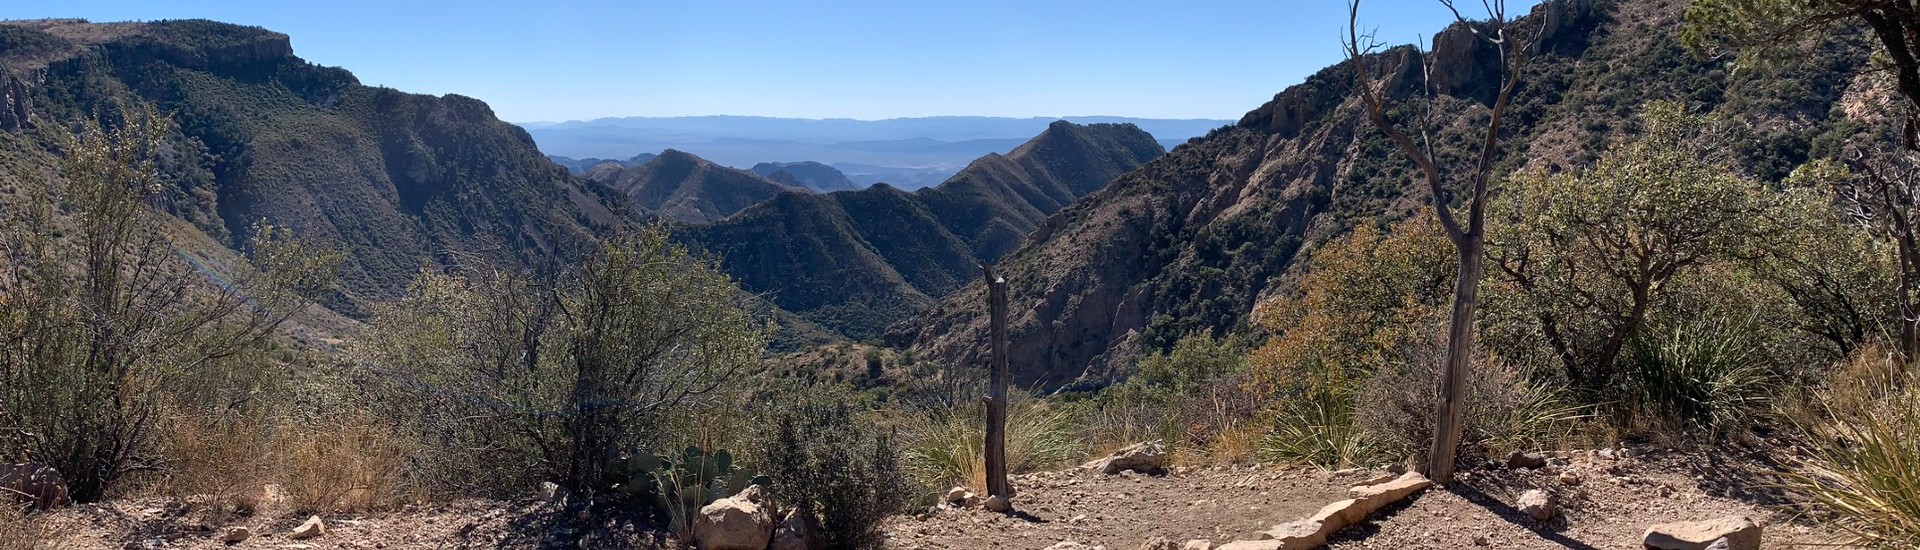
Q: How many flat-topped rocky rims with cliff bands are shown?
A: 1